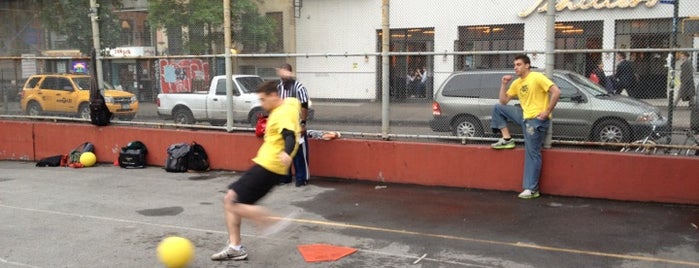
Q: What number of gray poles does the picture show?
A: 4